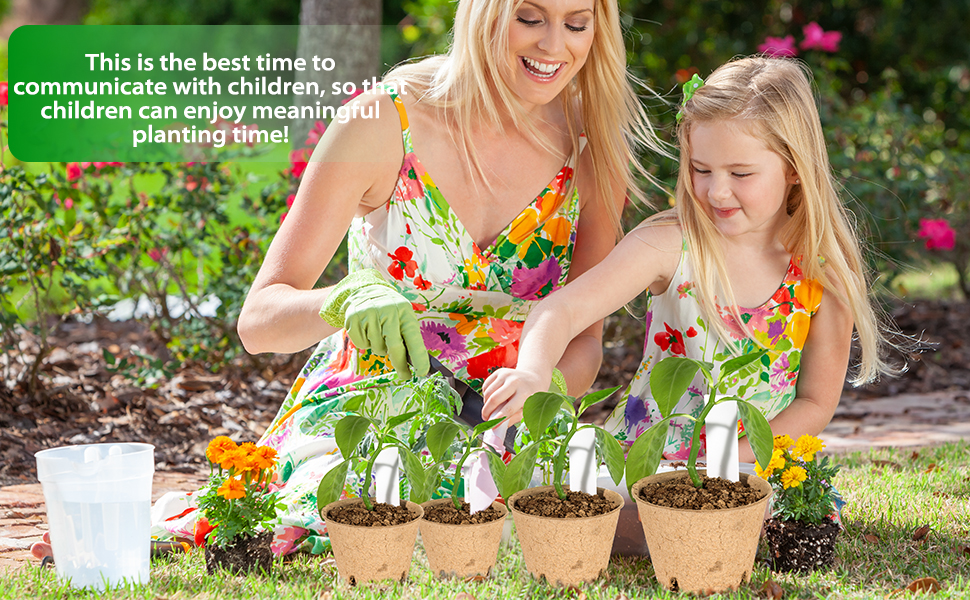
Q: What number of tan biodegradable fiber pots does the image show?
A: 4